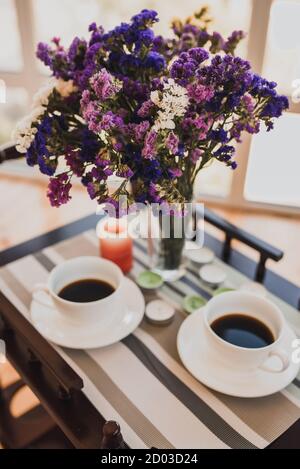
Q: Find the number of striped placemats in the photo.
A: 1